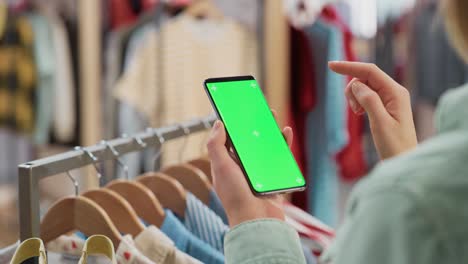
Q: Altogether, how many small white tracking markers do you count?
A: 5